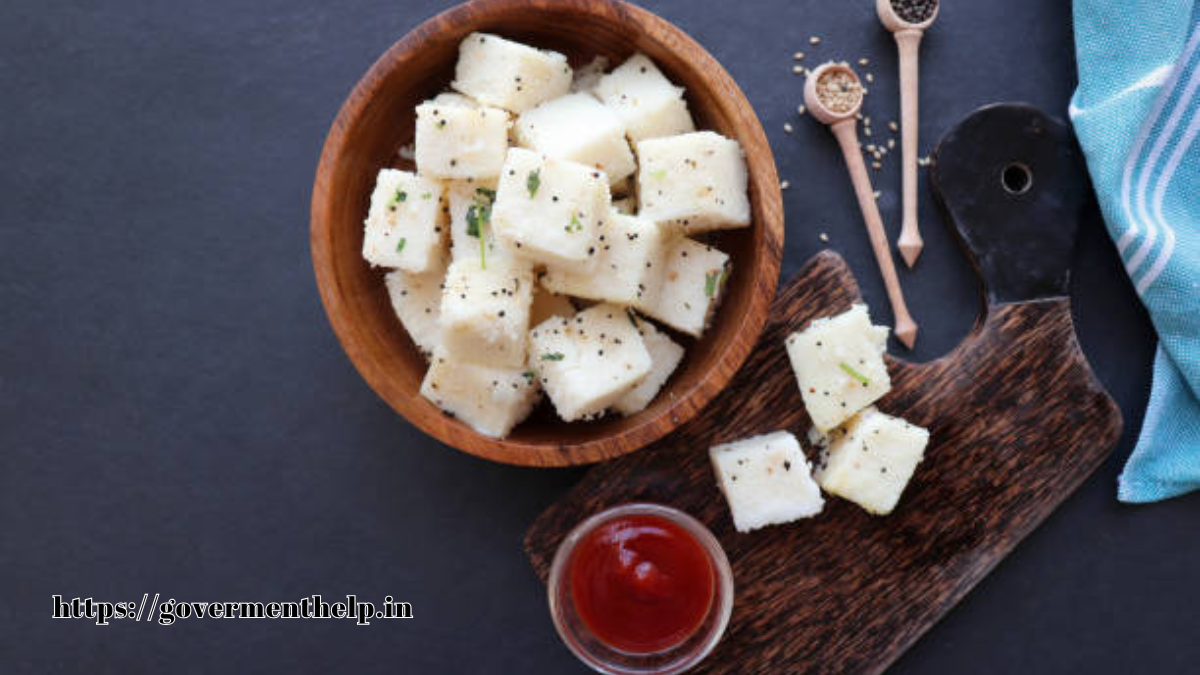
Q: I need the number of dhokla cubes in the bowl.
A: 15